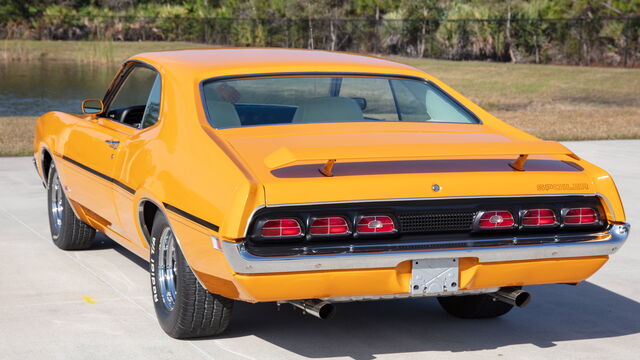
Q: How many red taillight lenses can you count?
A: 6